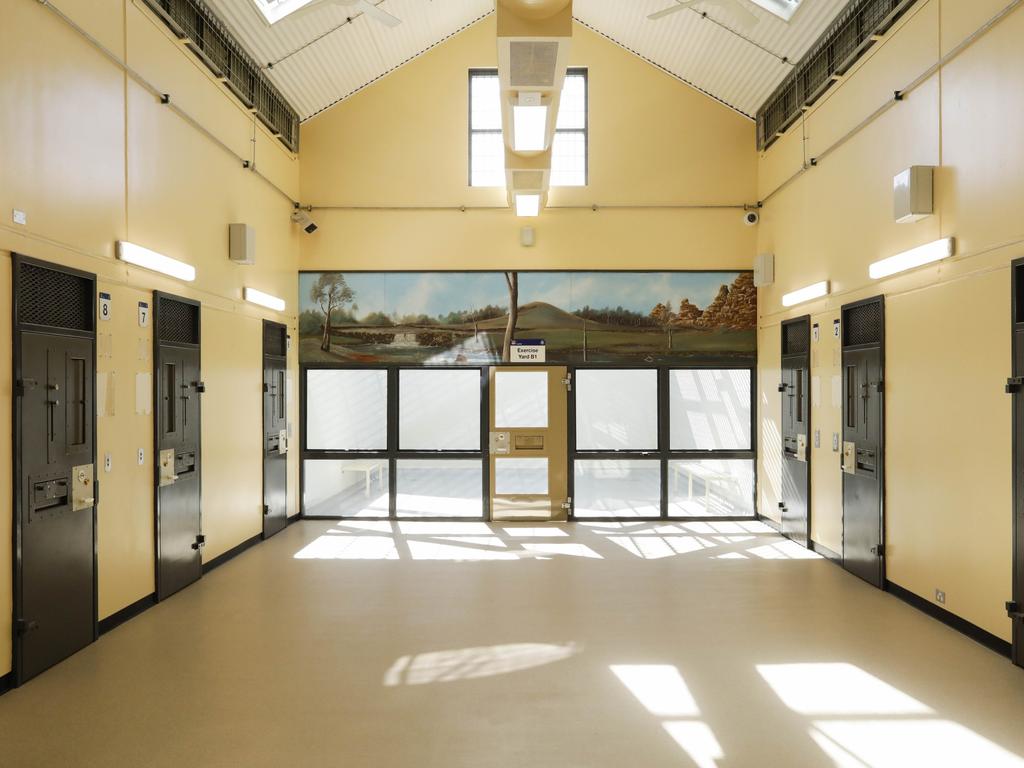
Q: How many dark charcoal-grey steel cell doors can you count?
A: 6